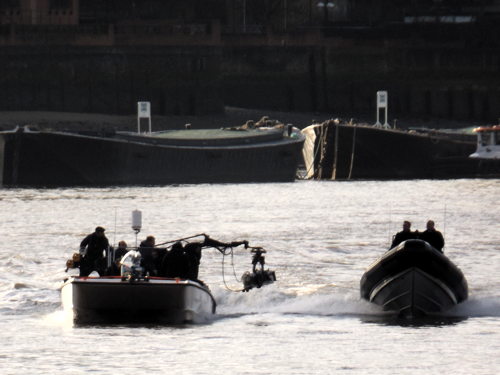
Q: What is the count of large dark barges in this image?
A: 2